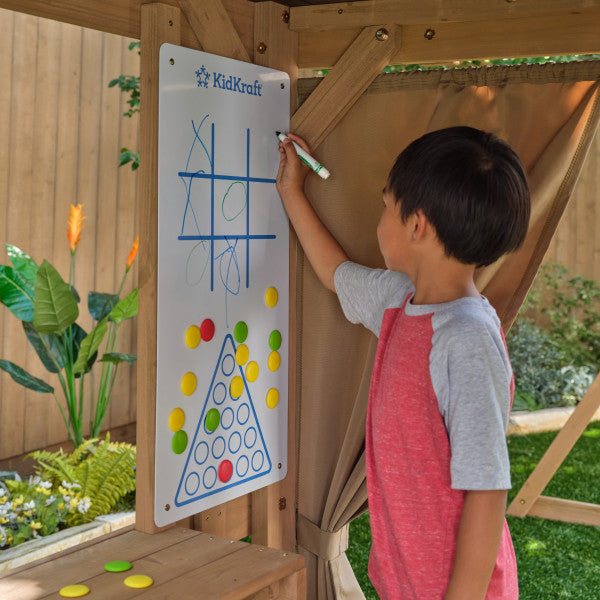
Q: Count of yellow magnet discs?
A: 11